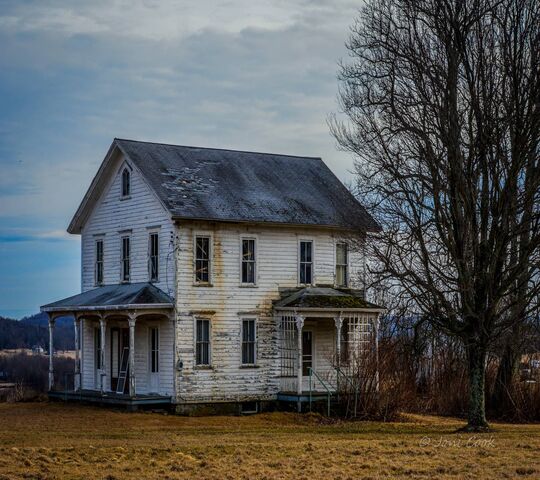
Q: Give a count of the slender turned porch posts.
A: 7